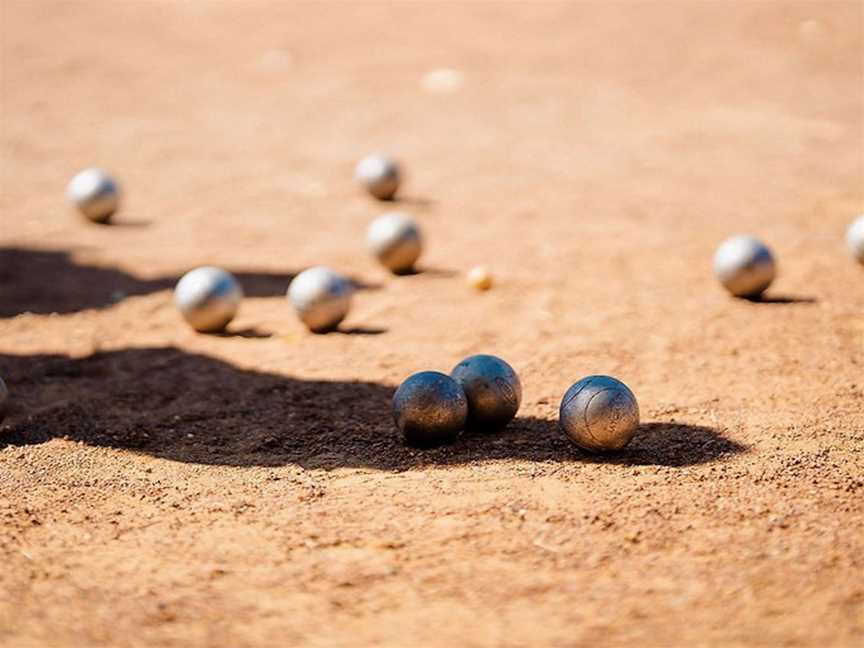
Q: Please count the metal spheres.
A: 11